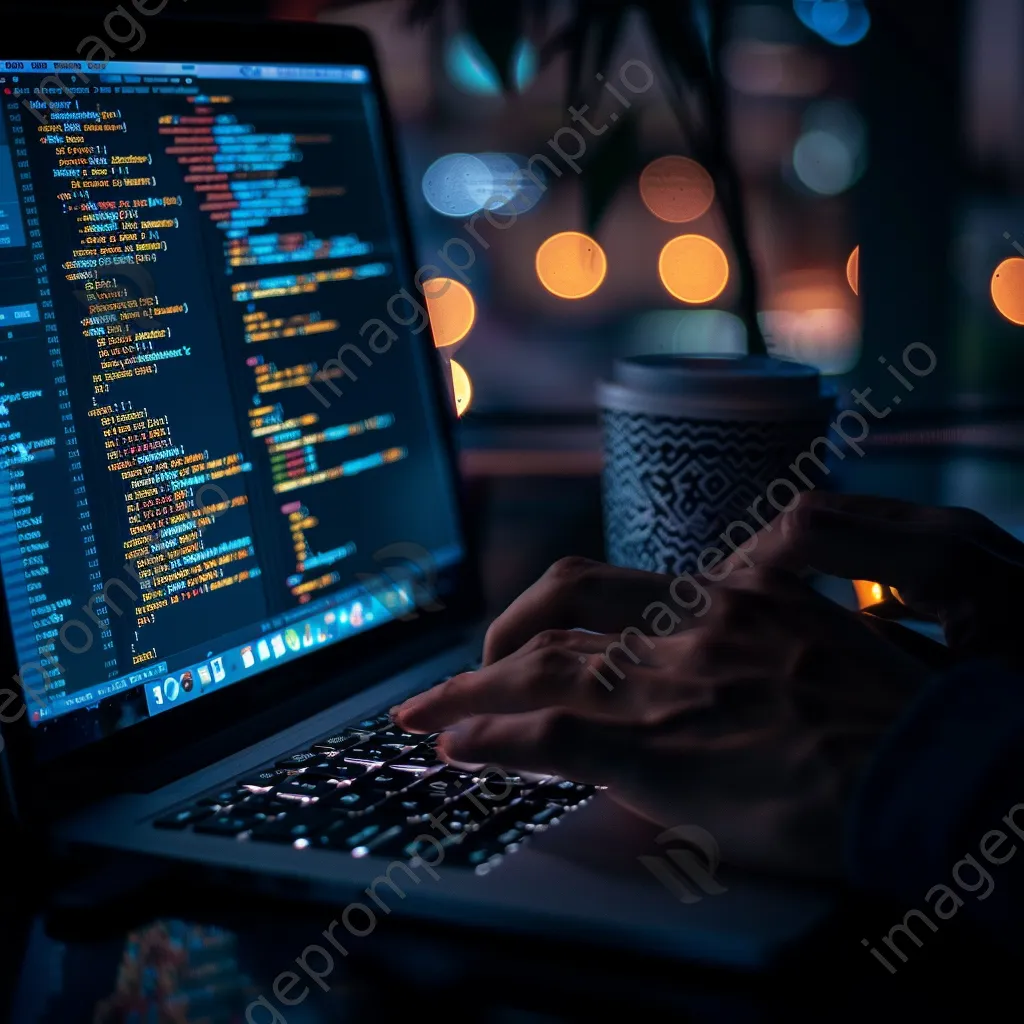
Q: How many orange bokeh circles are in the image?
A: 7